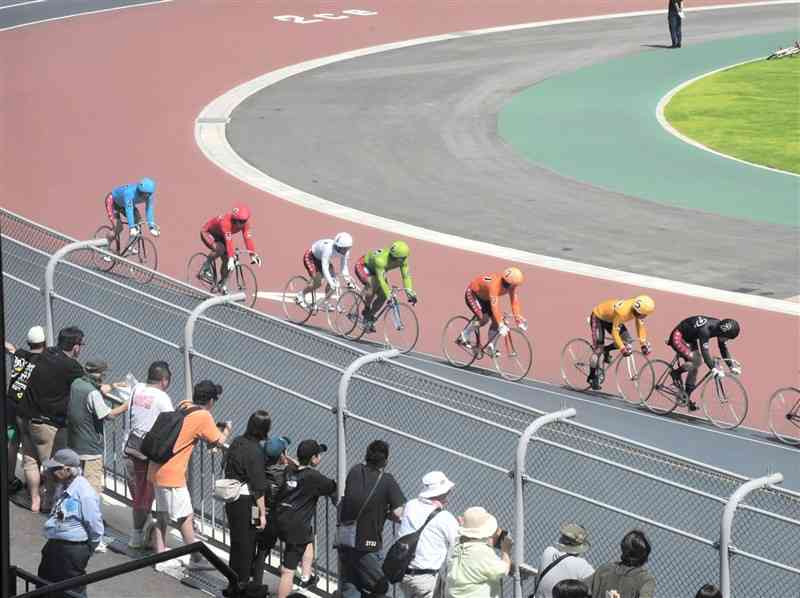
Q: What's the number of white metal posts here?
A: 5